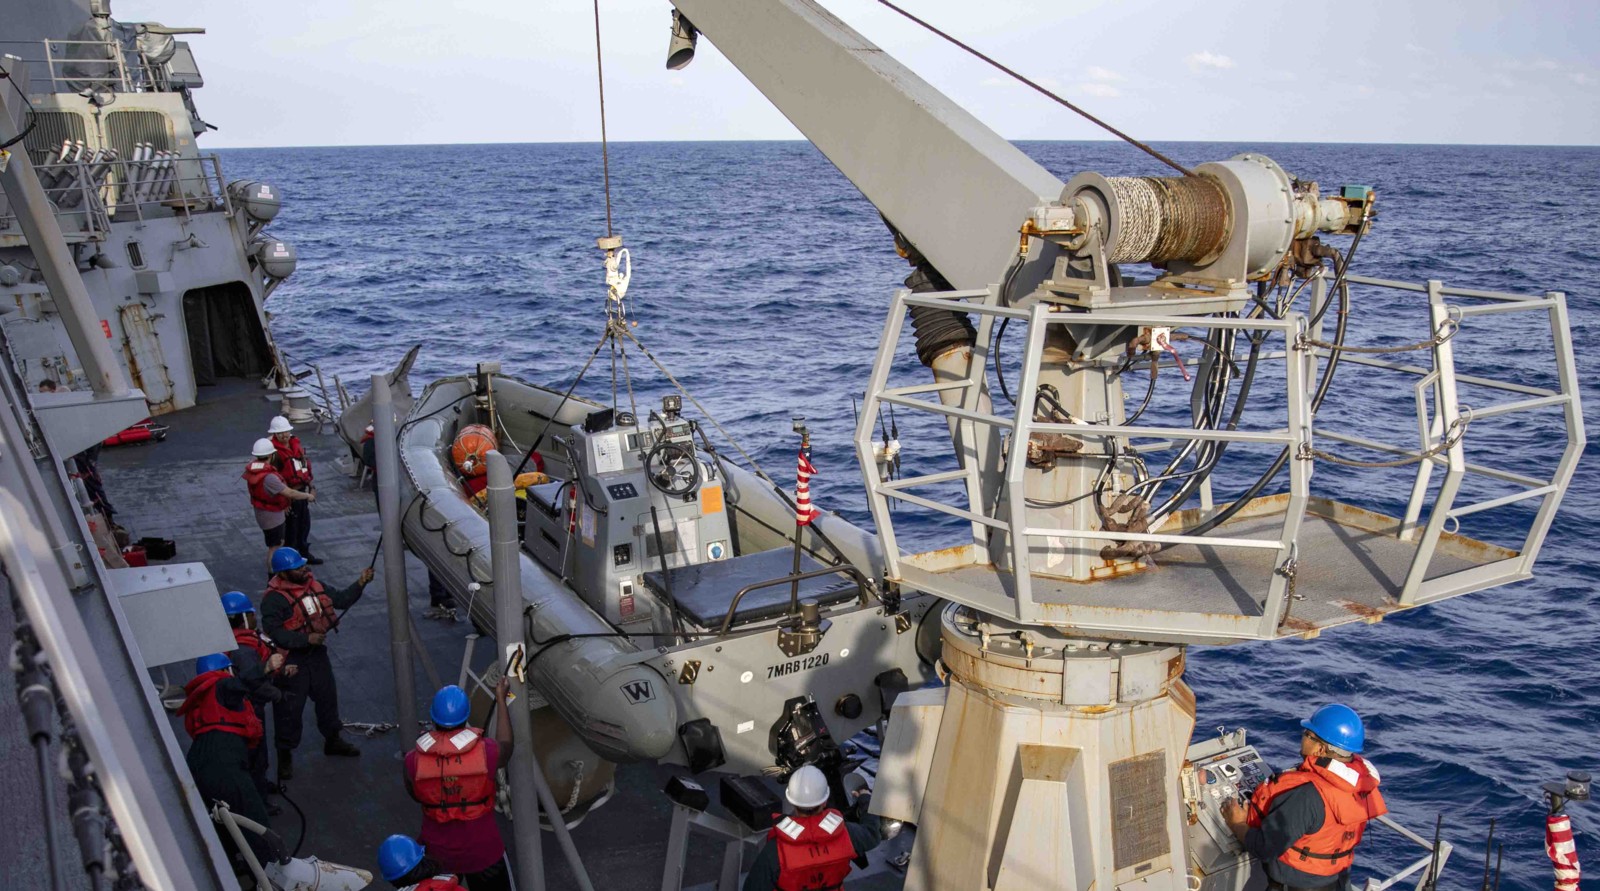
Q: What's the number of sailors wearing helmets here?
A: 9